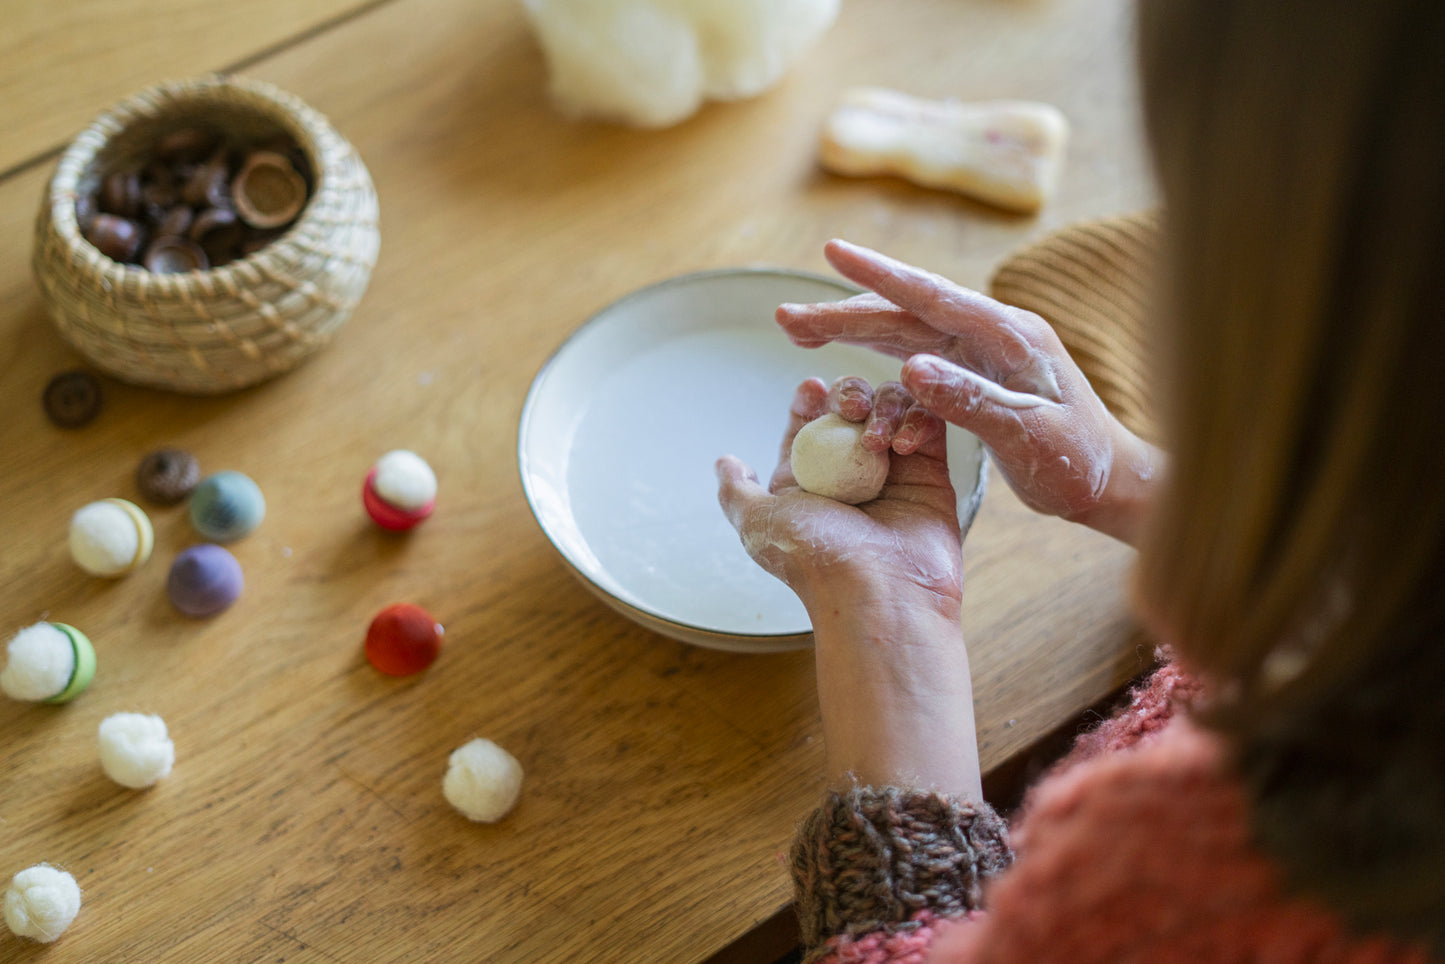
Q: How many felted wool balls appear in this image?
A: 7